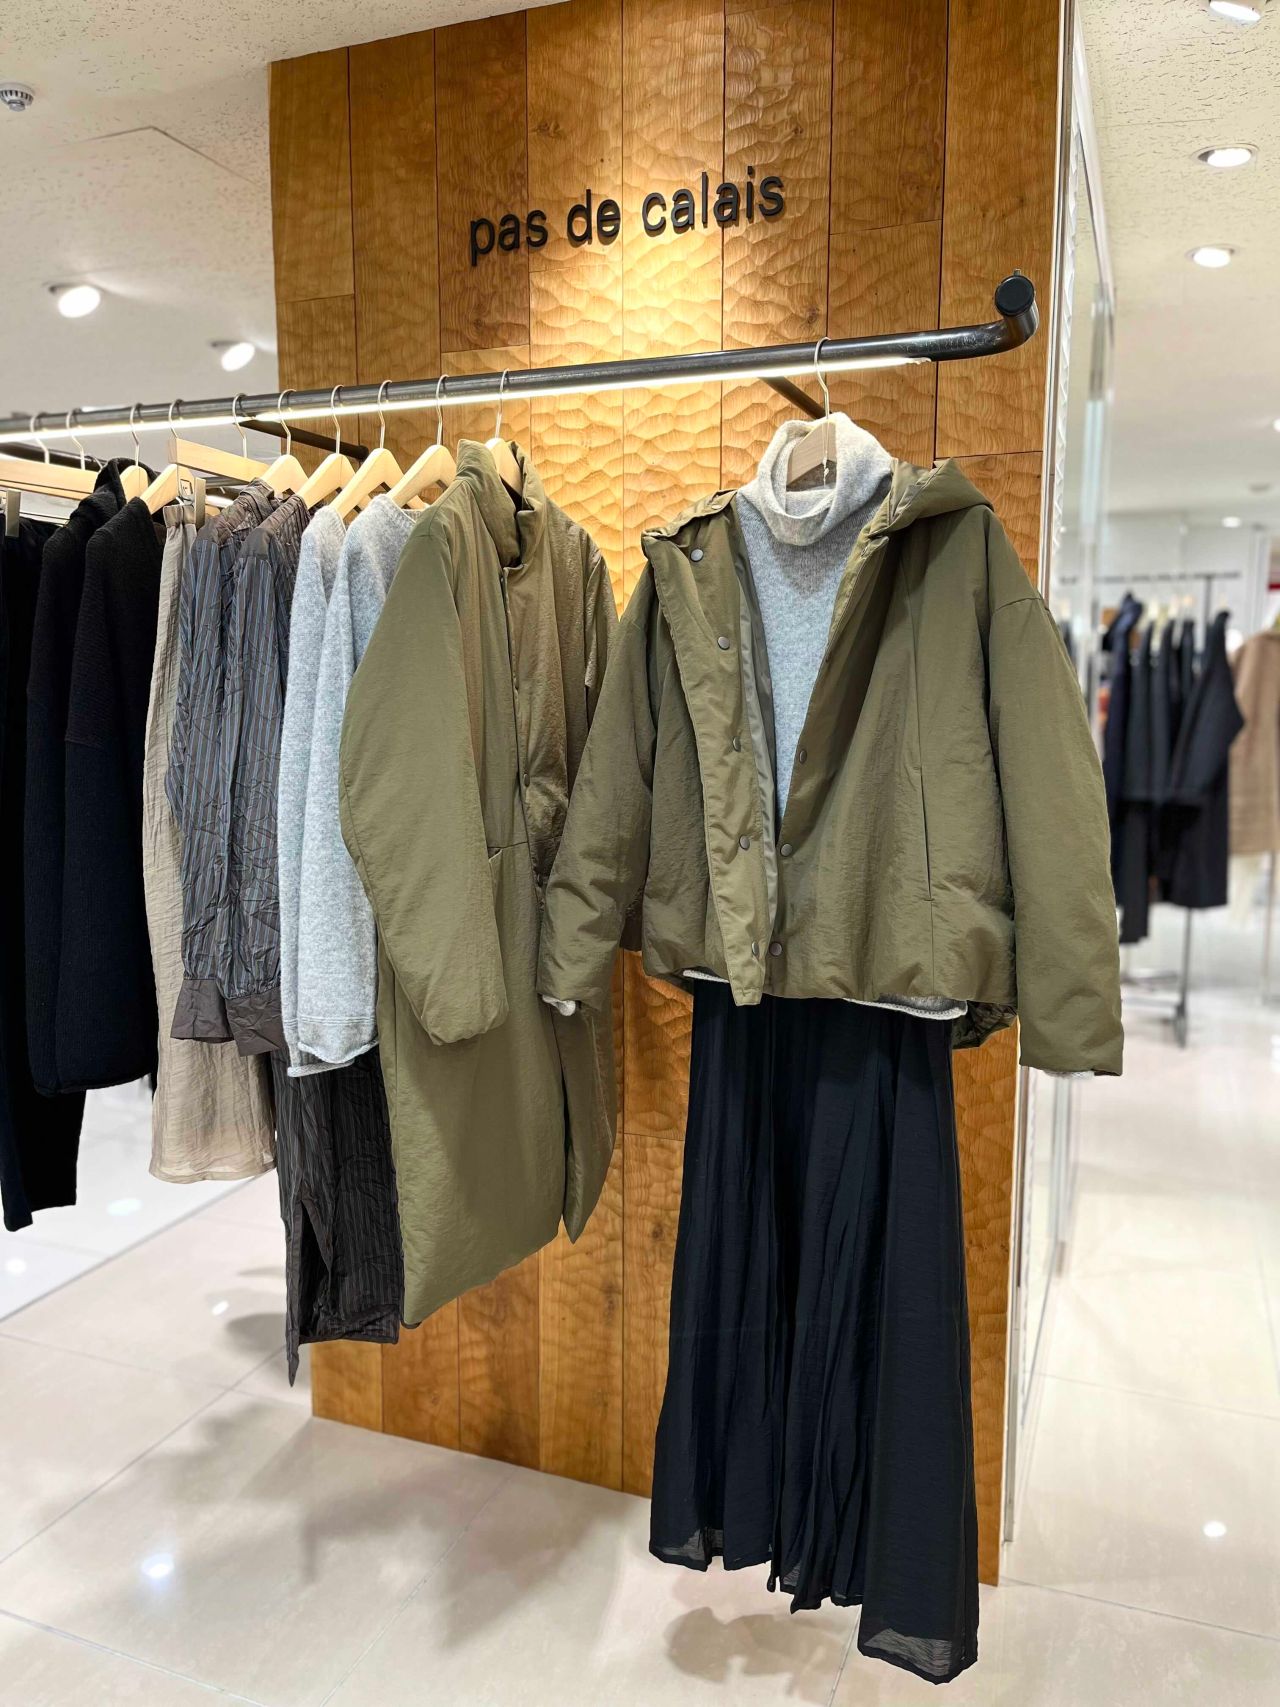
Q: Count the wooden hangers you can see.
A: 11